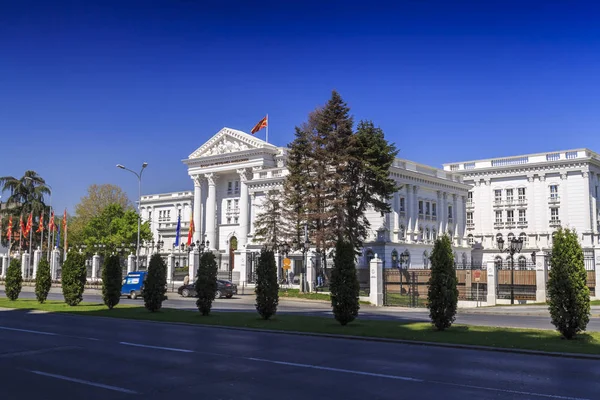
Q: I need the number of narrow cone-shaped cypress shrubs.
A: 10